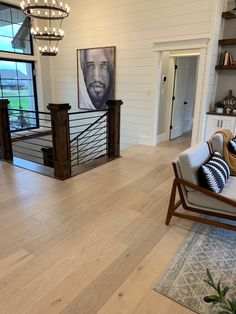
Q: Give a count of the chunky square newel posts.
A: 3